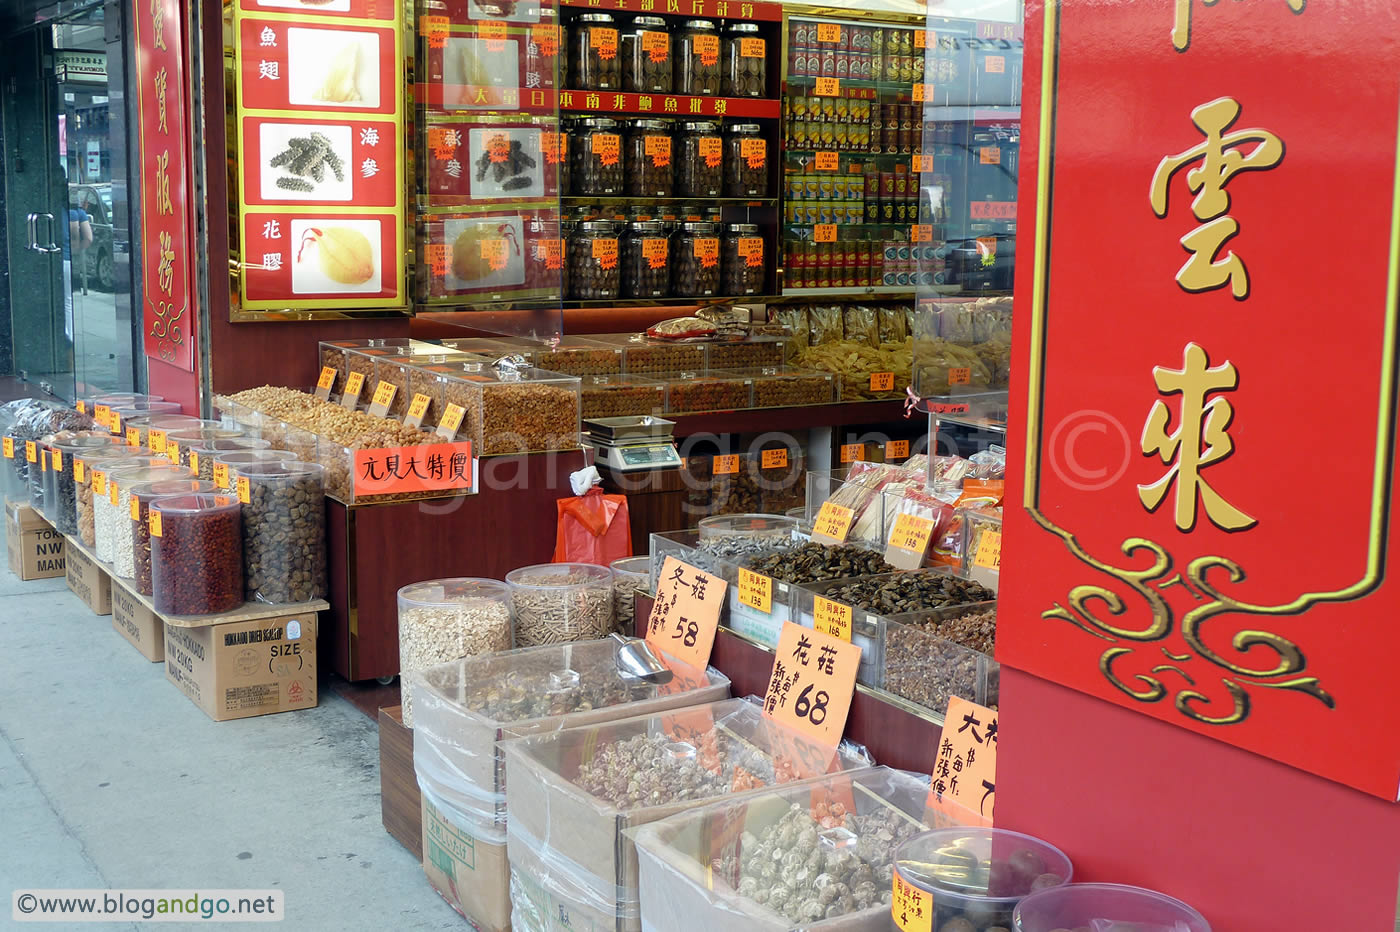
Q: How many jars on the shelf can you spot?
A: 12